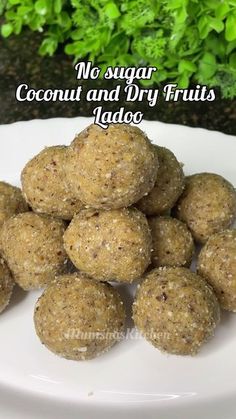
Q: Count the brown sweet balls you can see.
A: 12